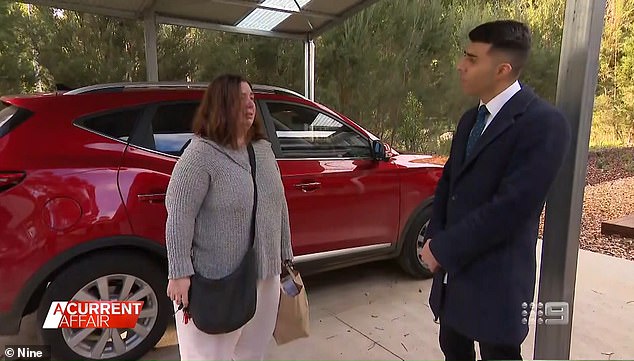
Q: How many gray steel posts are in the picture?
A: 3